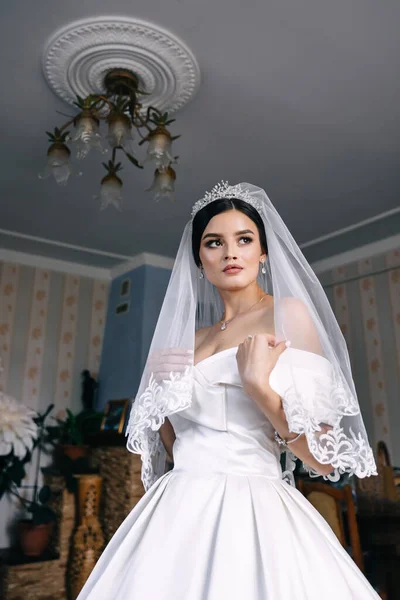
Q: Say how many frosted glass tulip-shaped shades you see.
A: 6